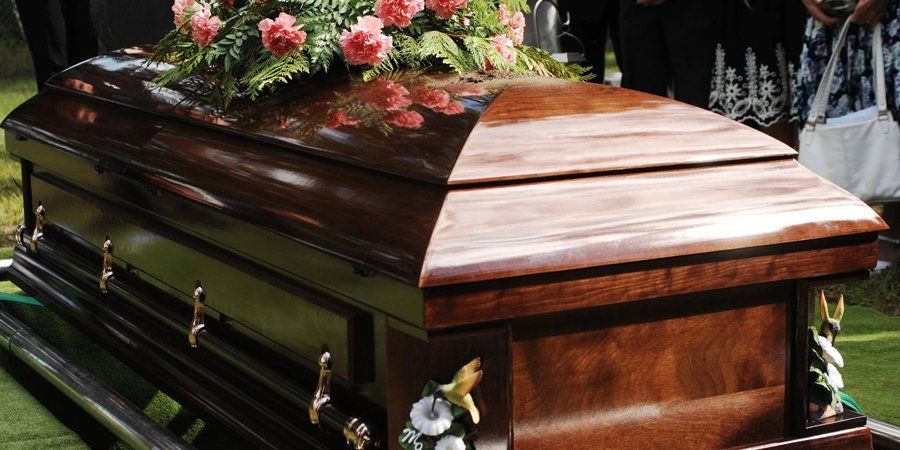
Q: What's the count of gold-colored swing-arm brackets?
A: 4